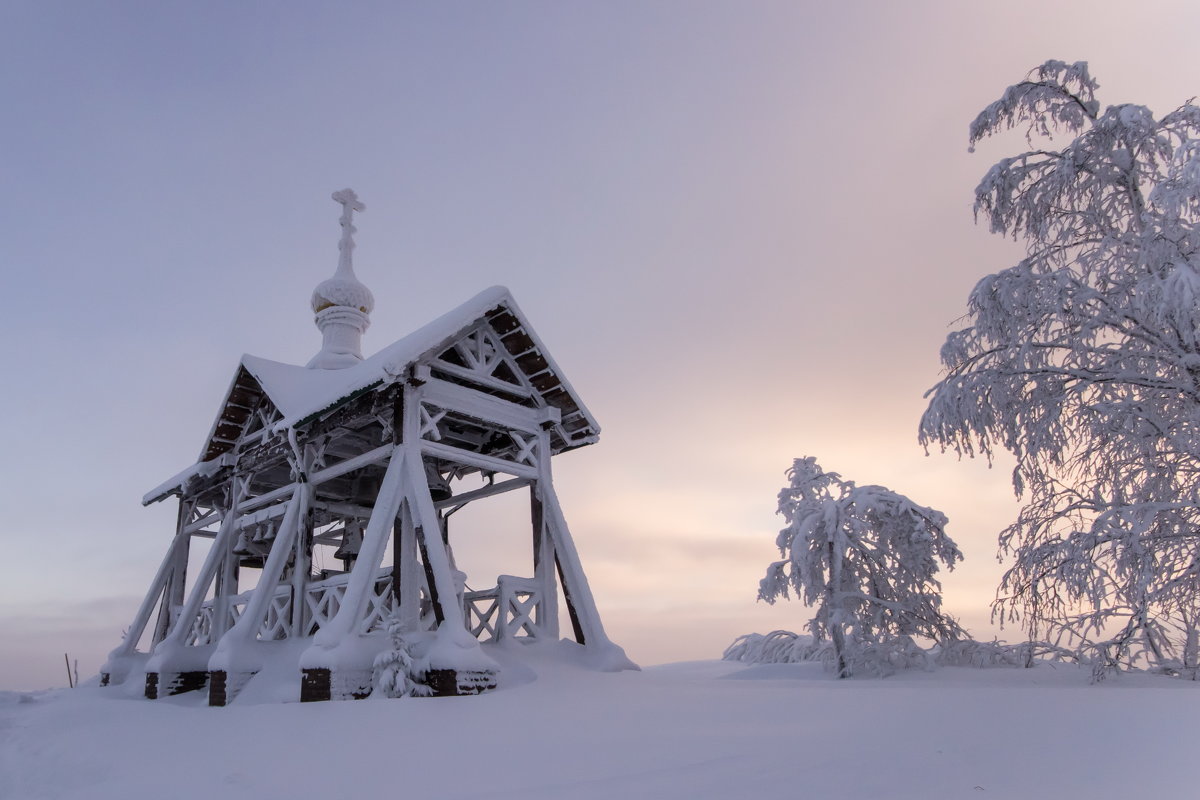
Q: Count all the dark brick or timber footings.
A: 5